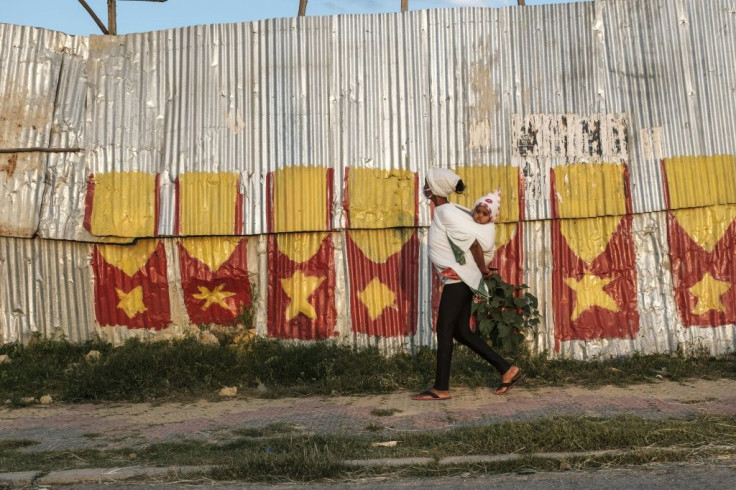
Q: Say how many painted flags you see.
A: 7